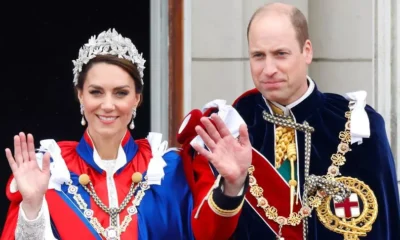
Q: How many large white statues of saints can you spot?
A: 0